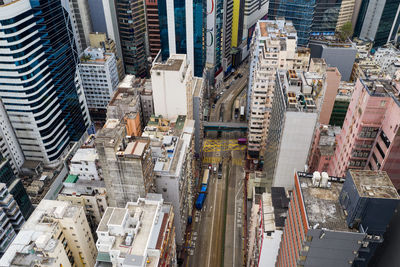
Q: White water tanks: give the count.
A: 2